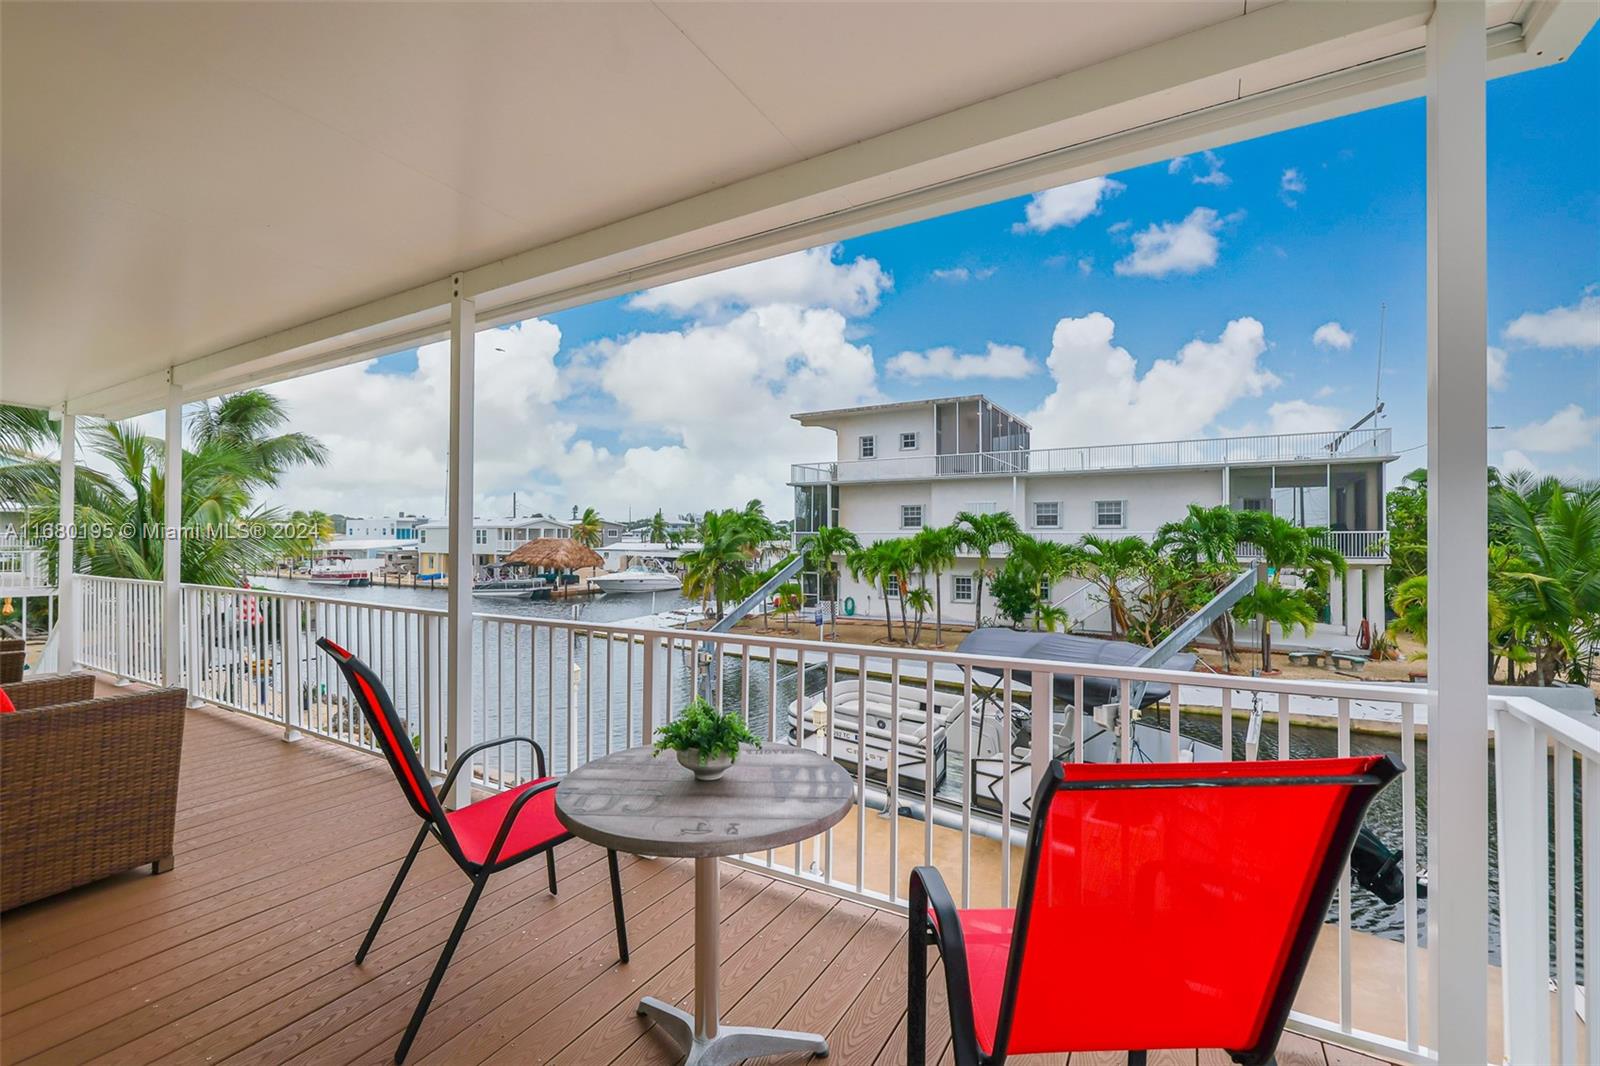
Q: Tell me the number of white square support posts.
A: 4